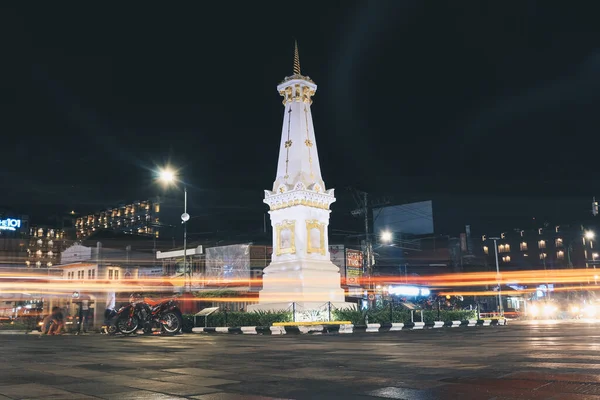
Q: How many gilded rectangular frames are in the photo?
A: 2